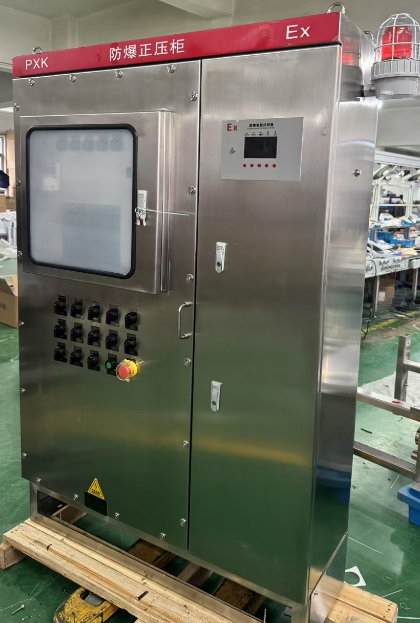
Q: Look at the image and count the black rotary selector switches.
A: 13